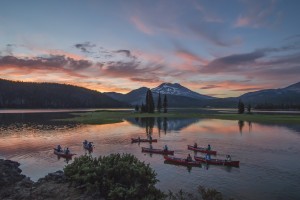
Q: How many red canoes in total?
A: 7